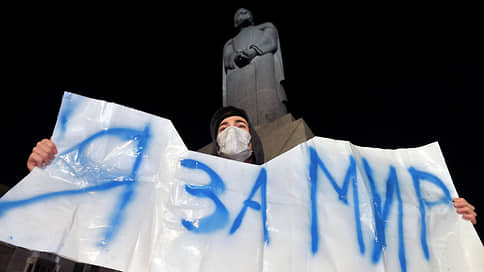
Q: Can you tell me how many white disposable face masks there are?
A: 1